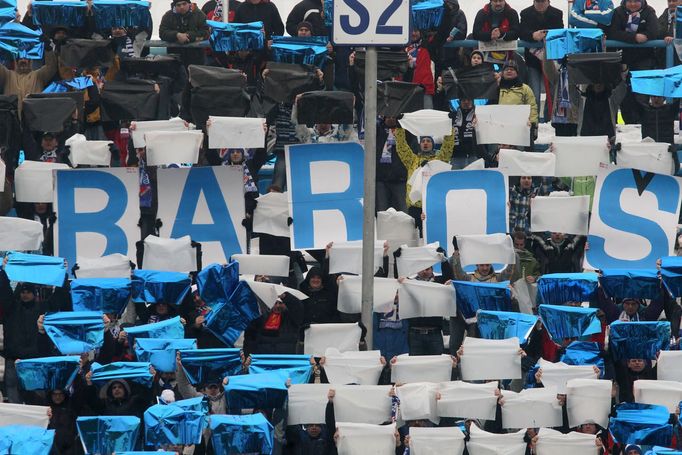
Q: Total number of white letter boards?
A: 5